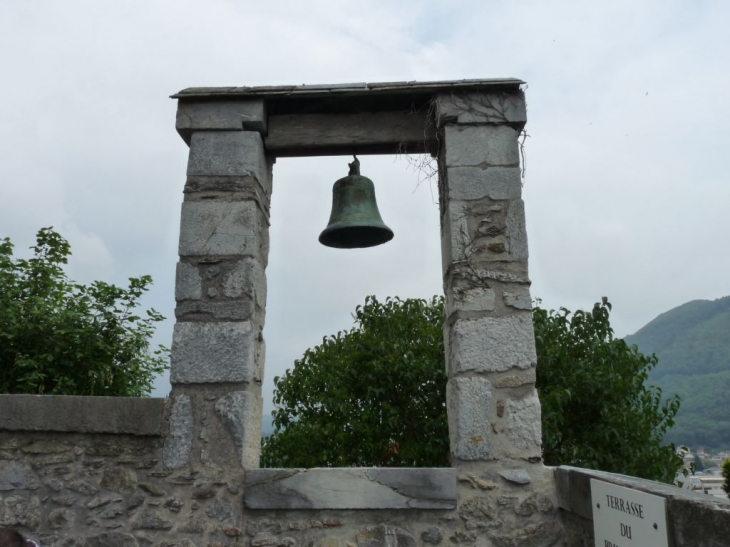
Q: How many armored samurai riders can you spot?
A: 0